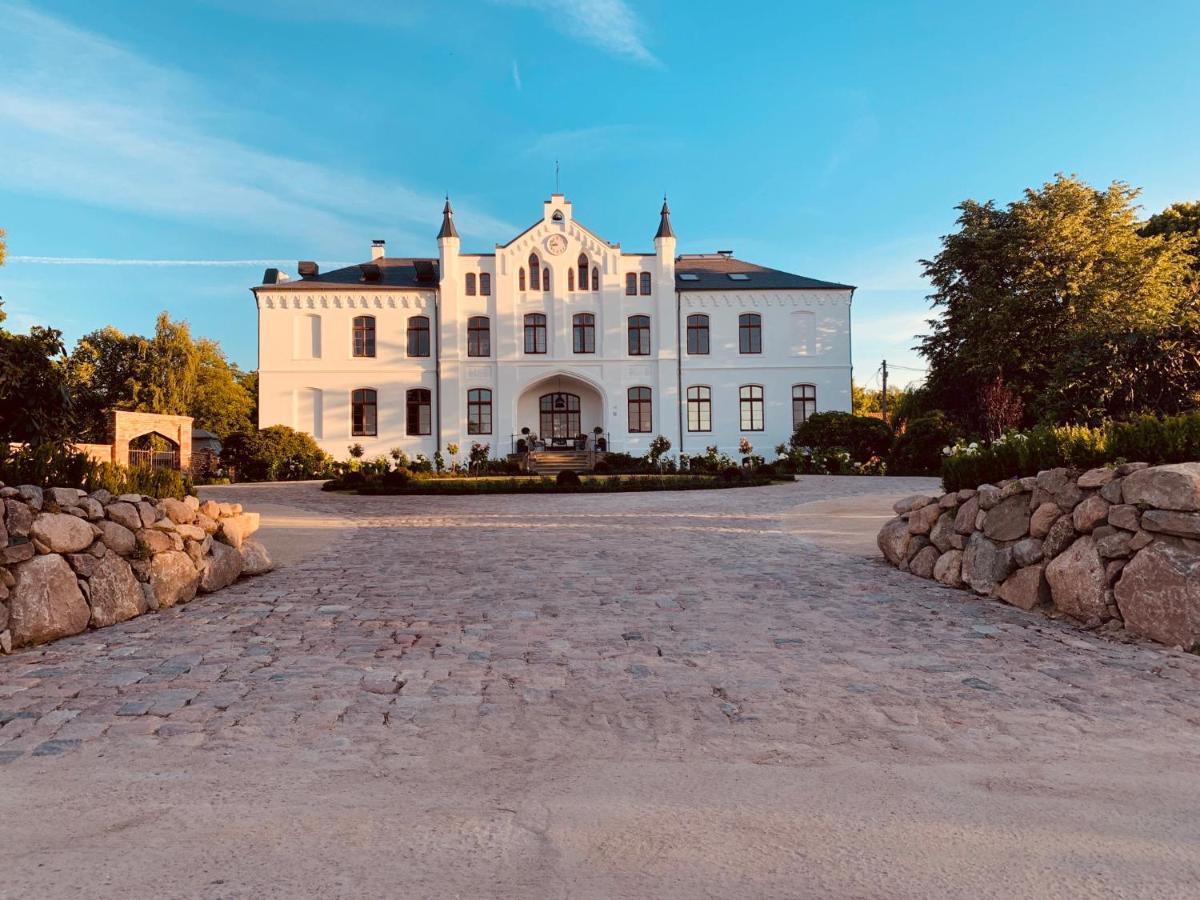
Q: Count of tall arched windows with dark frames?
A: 15